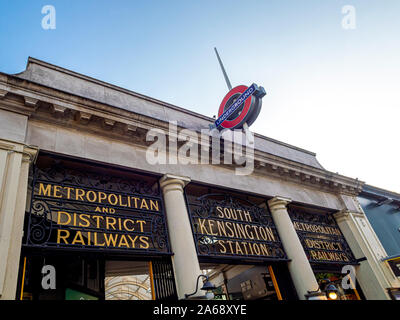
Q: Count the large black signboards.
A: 3